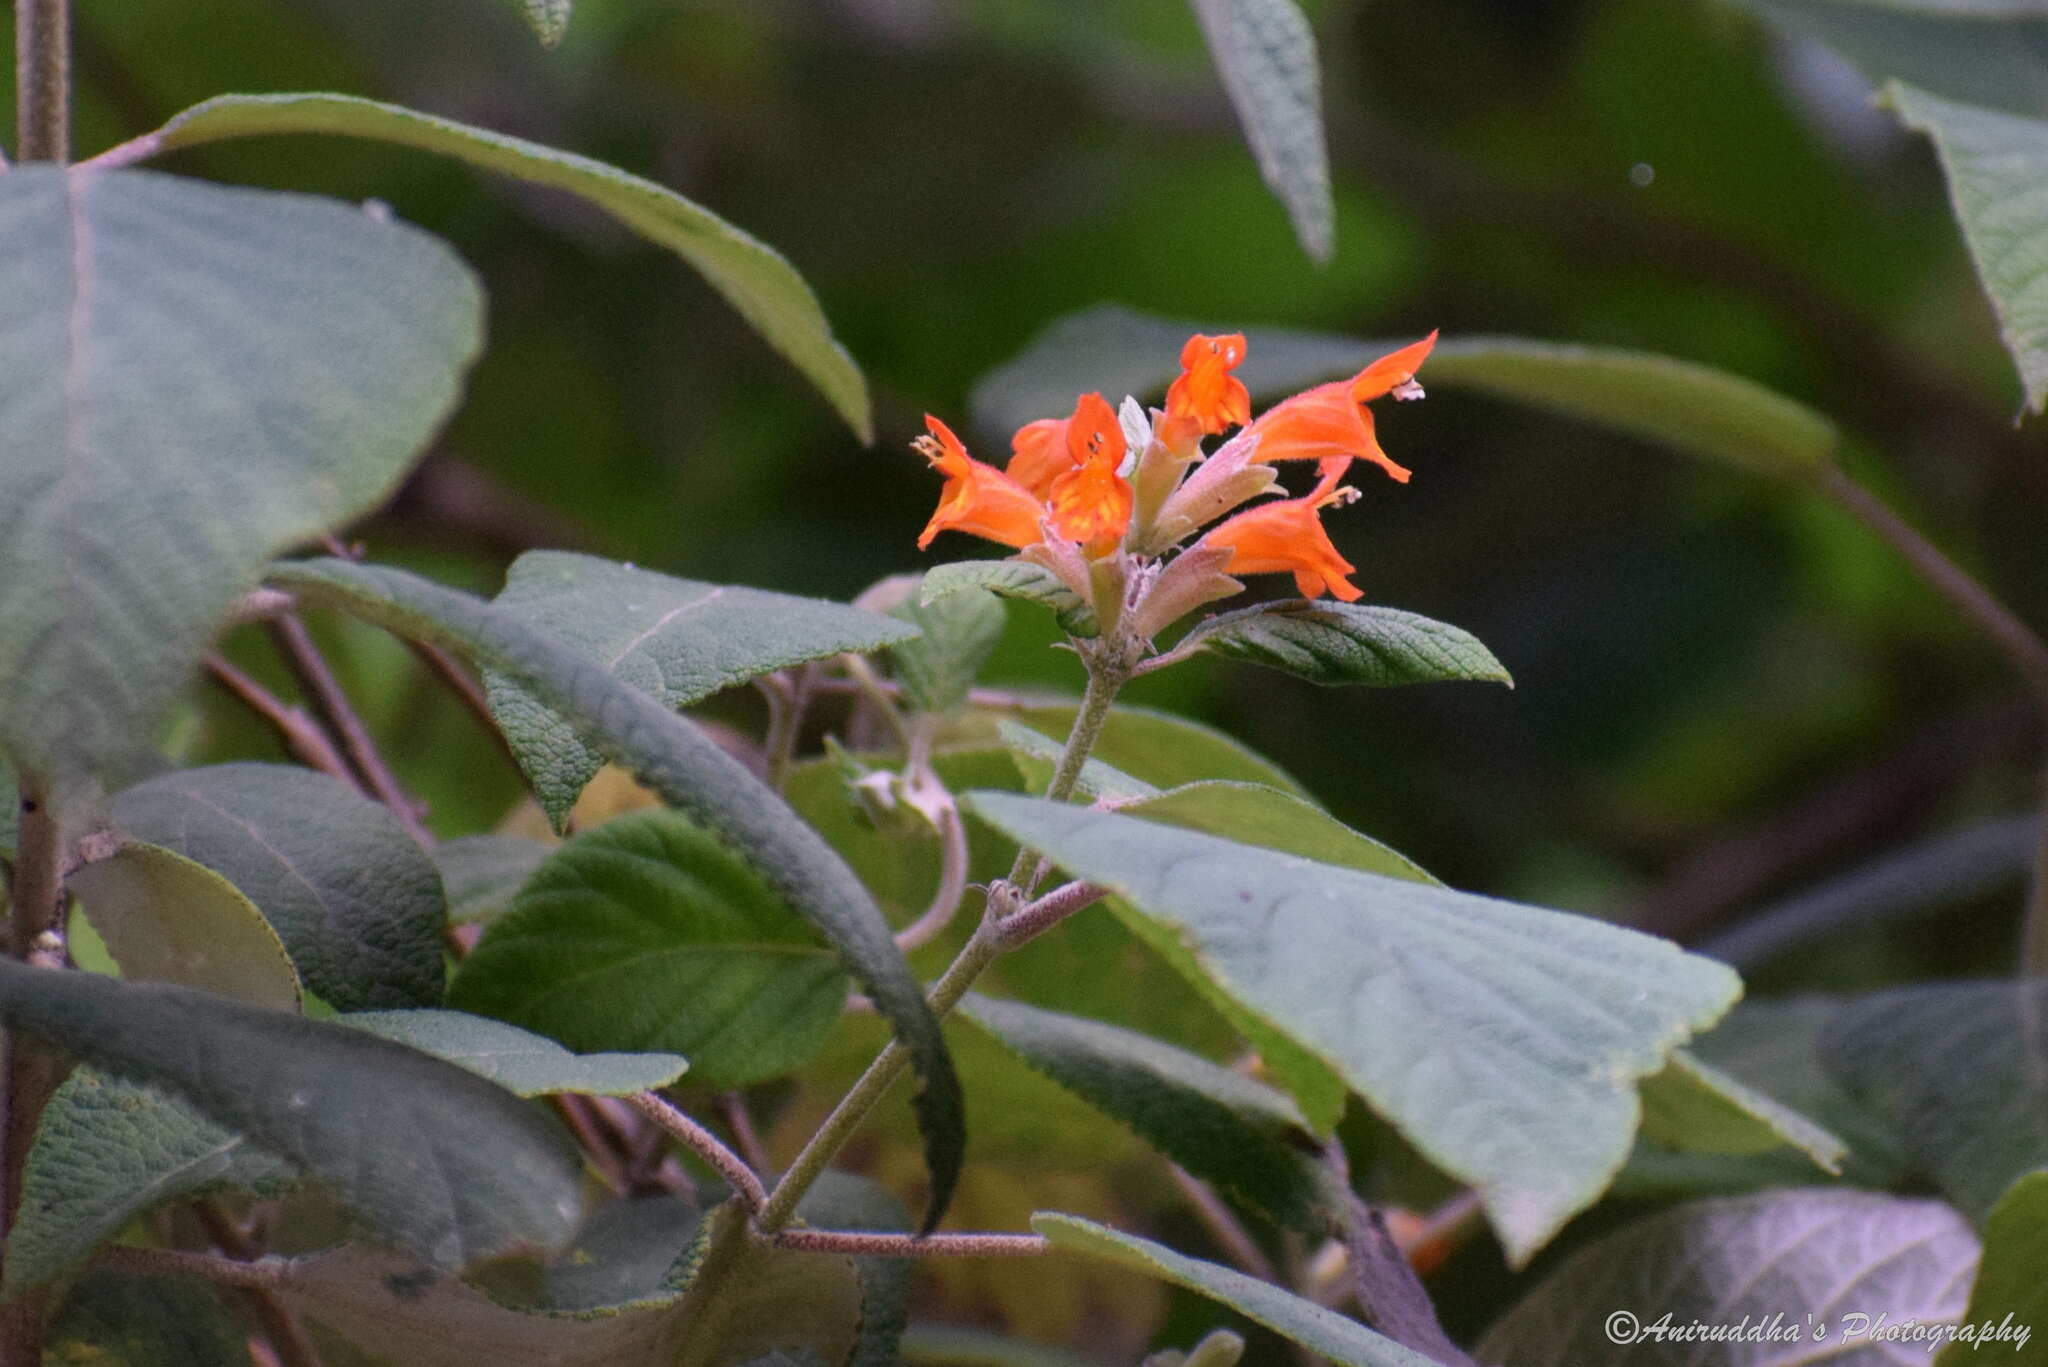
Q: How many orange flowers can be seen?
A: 6